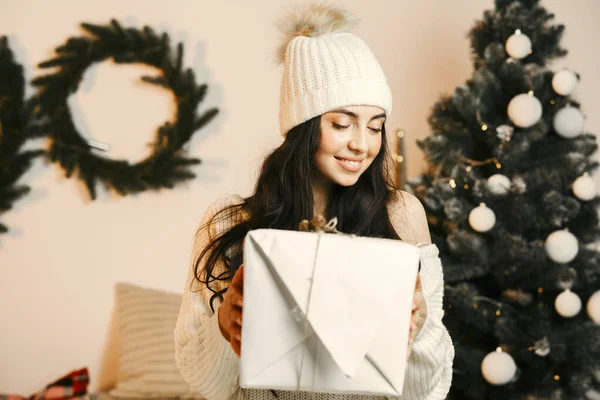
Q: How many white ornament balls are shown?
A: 11